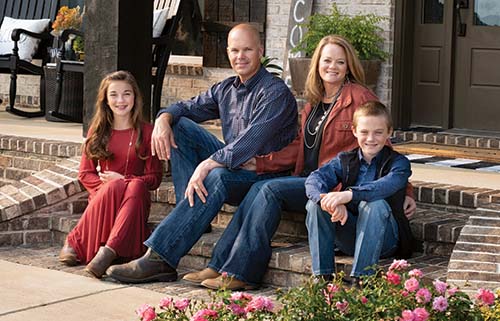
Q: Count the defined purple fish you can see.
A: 0